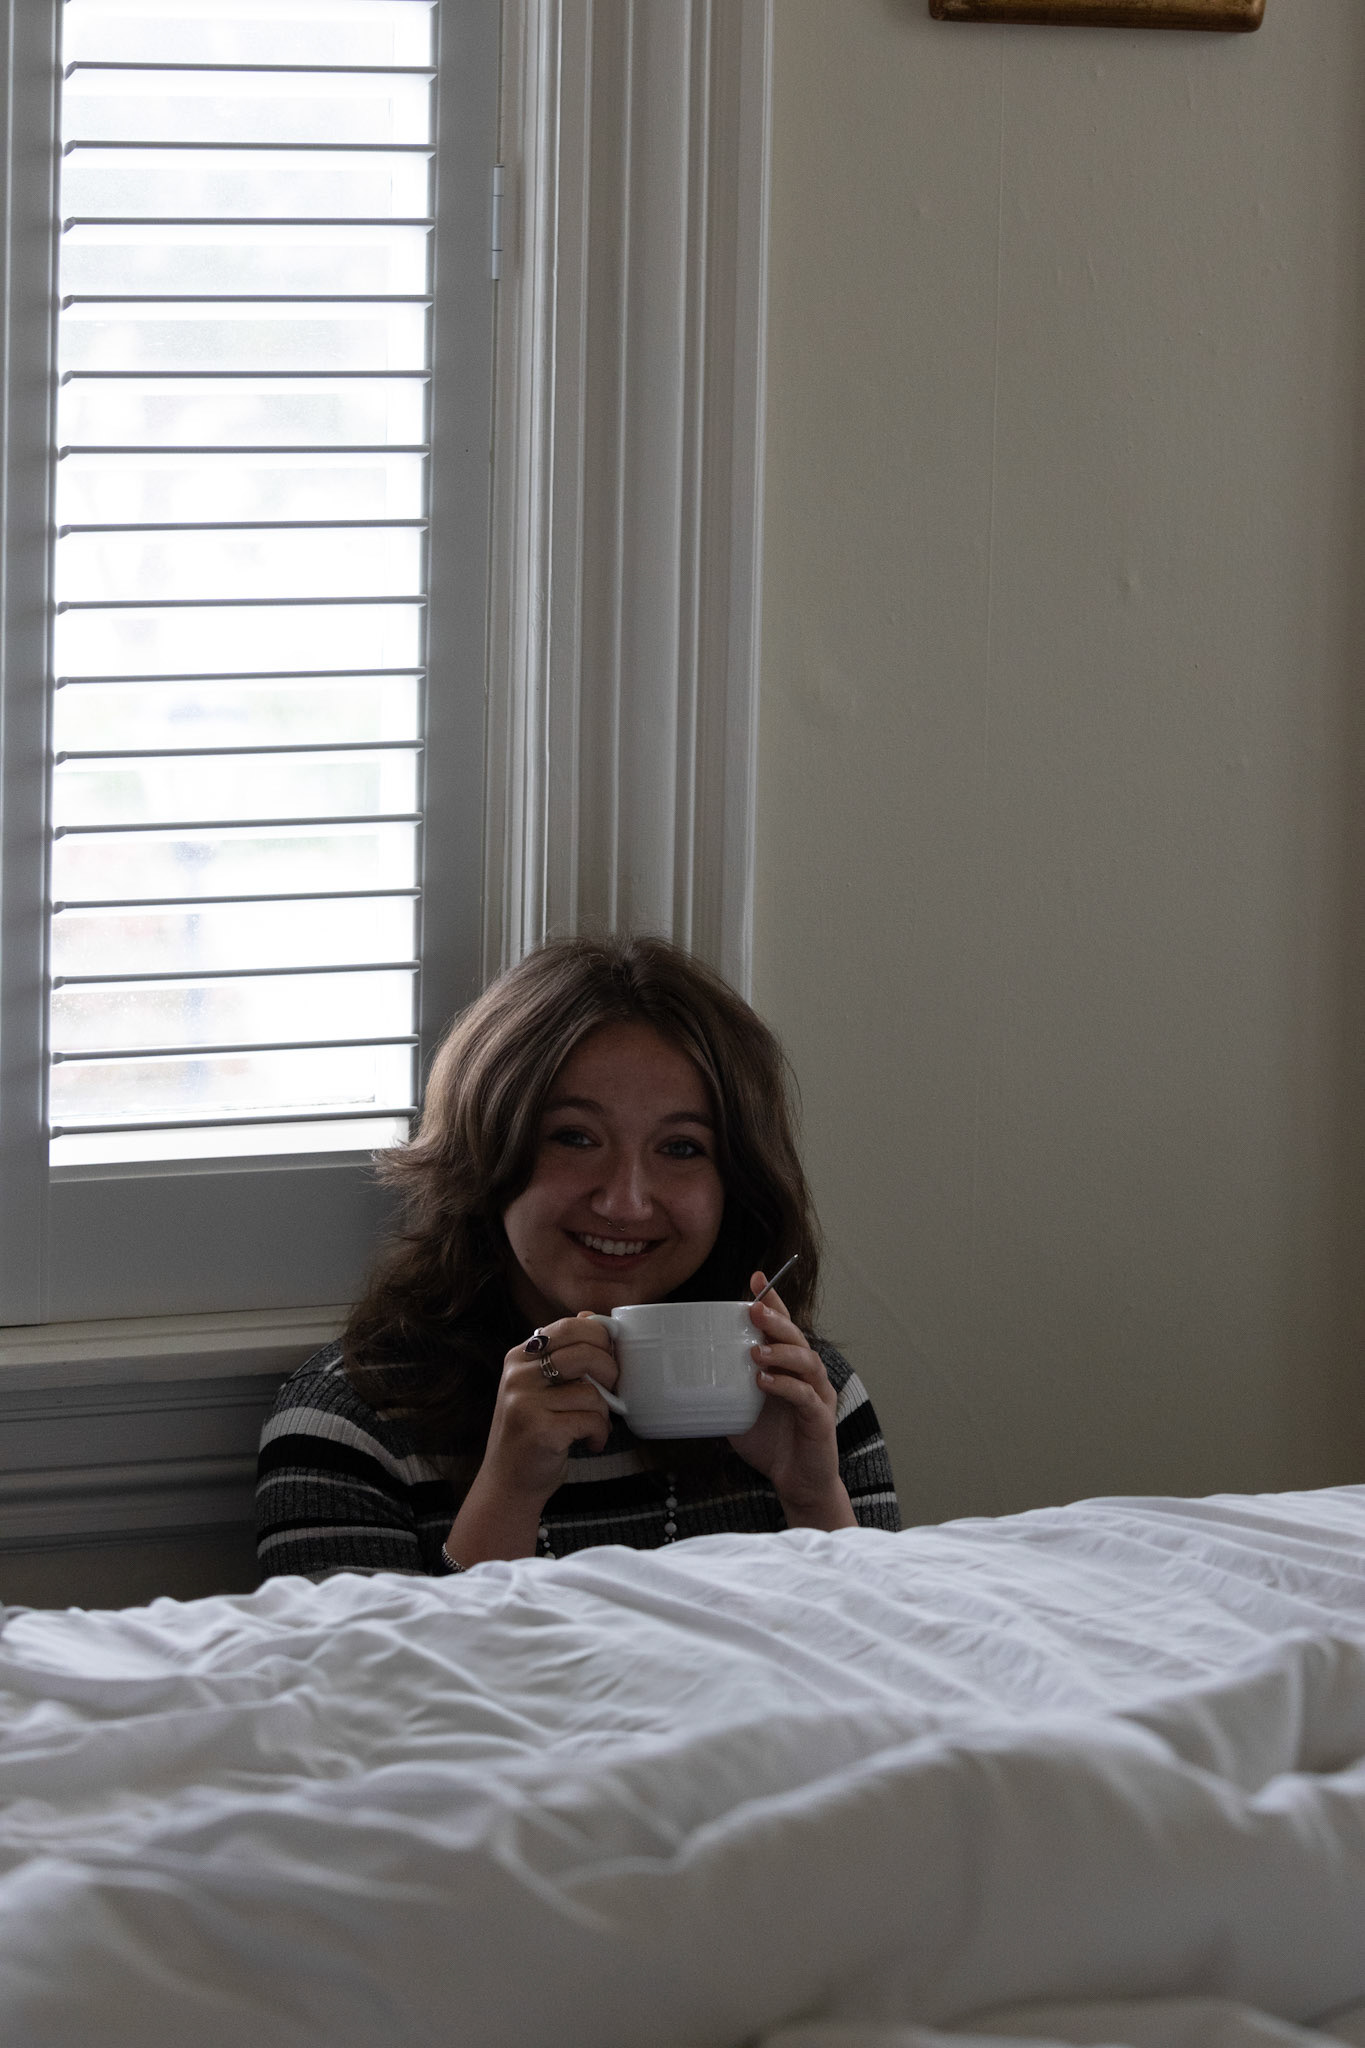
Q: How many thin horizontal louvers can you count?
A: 15